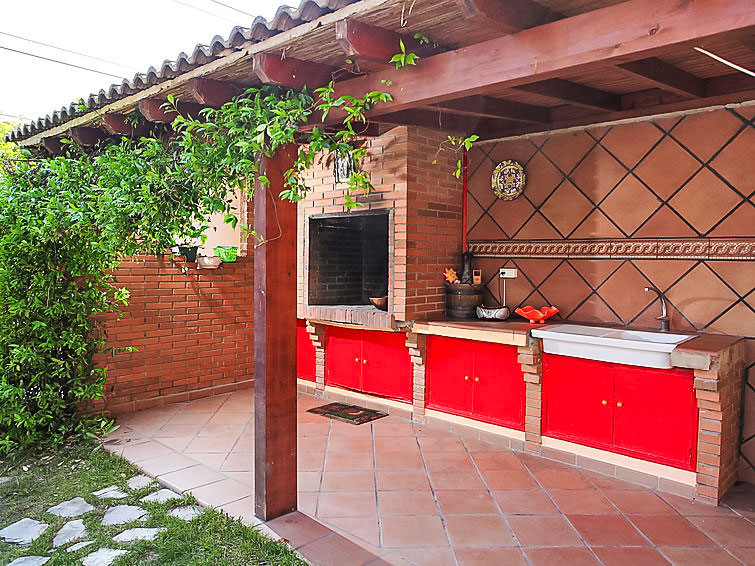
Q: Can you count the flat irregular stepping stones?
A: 12